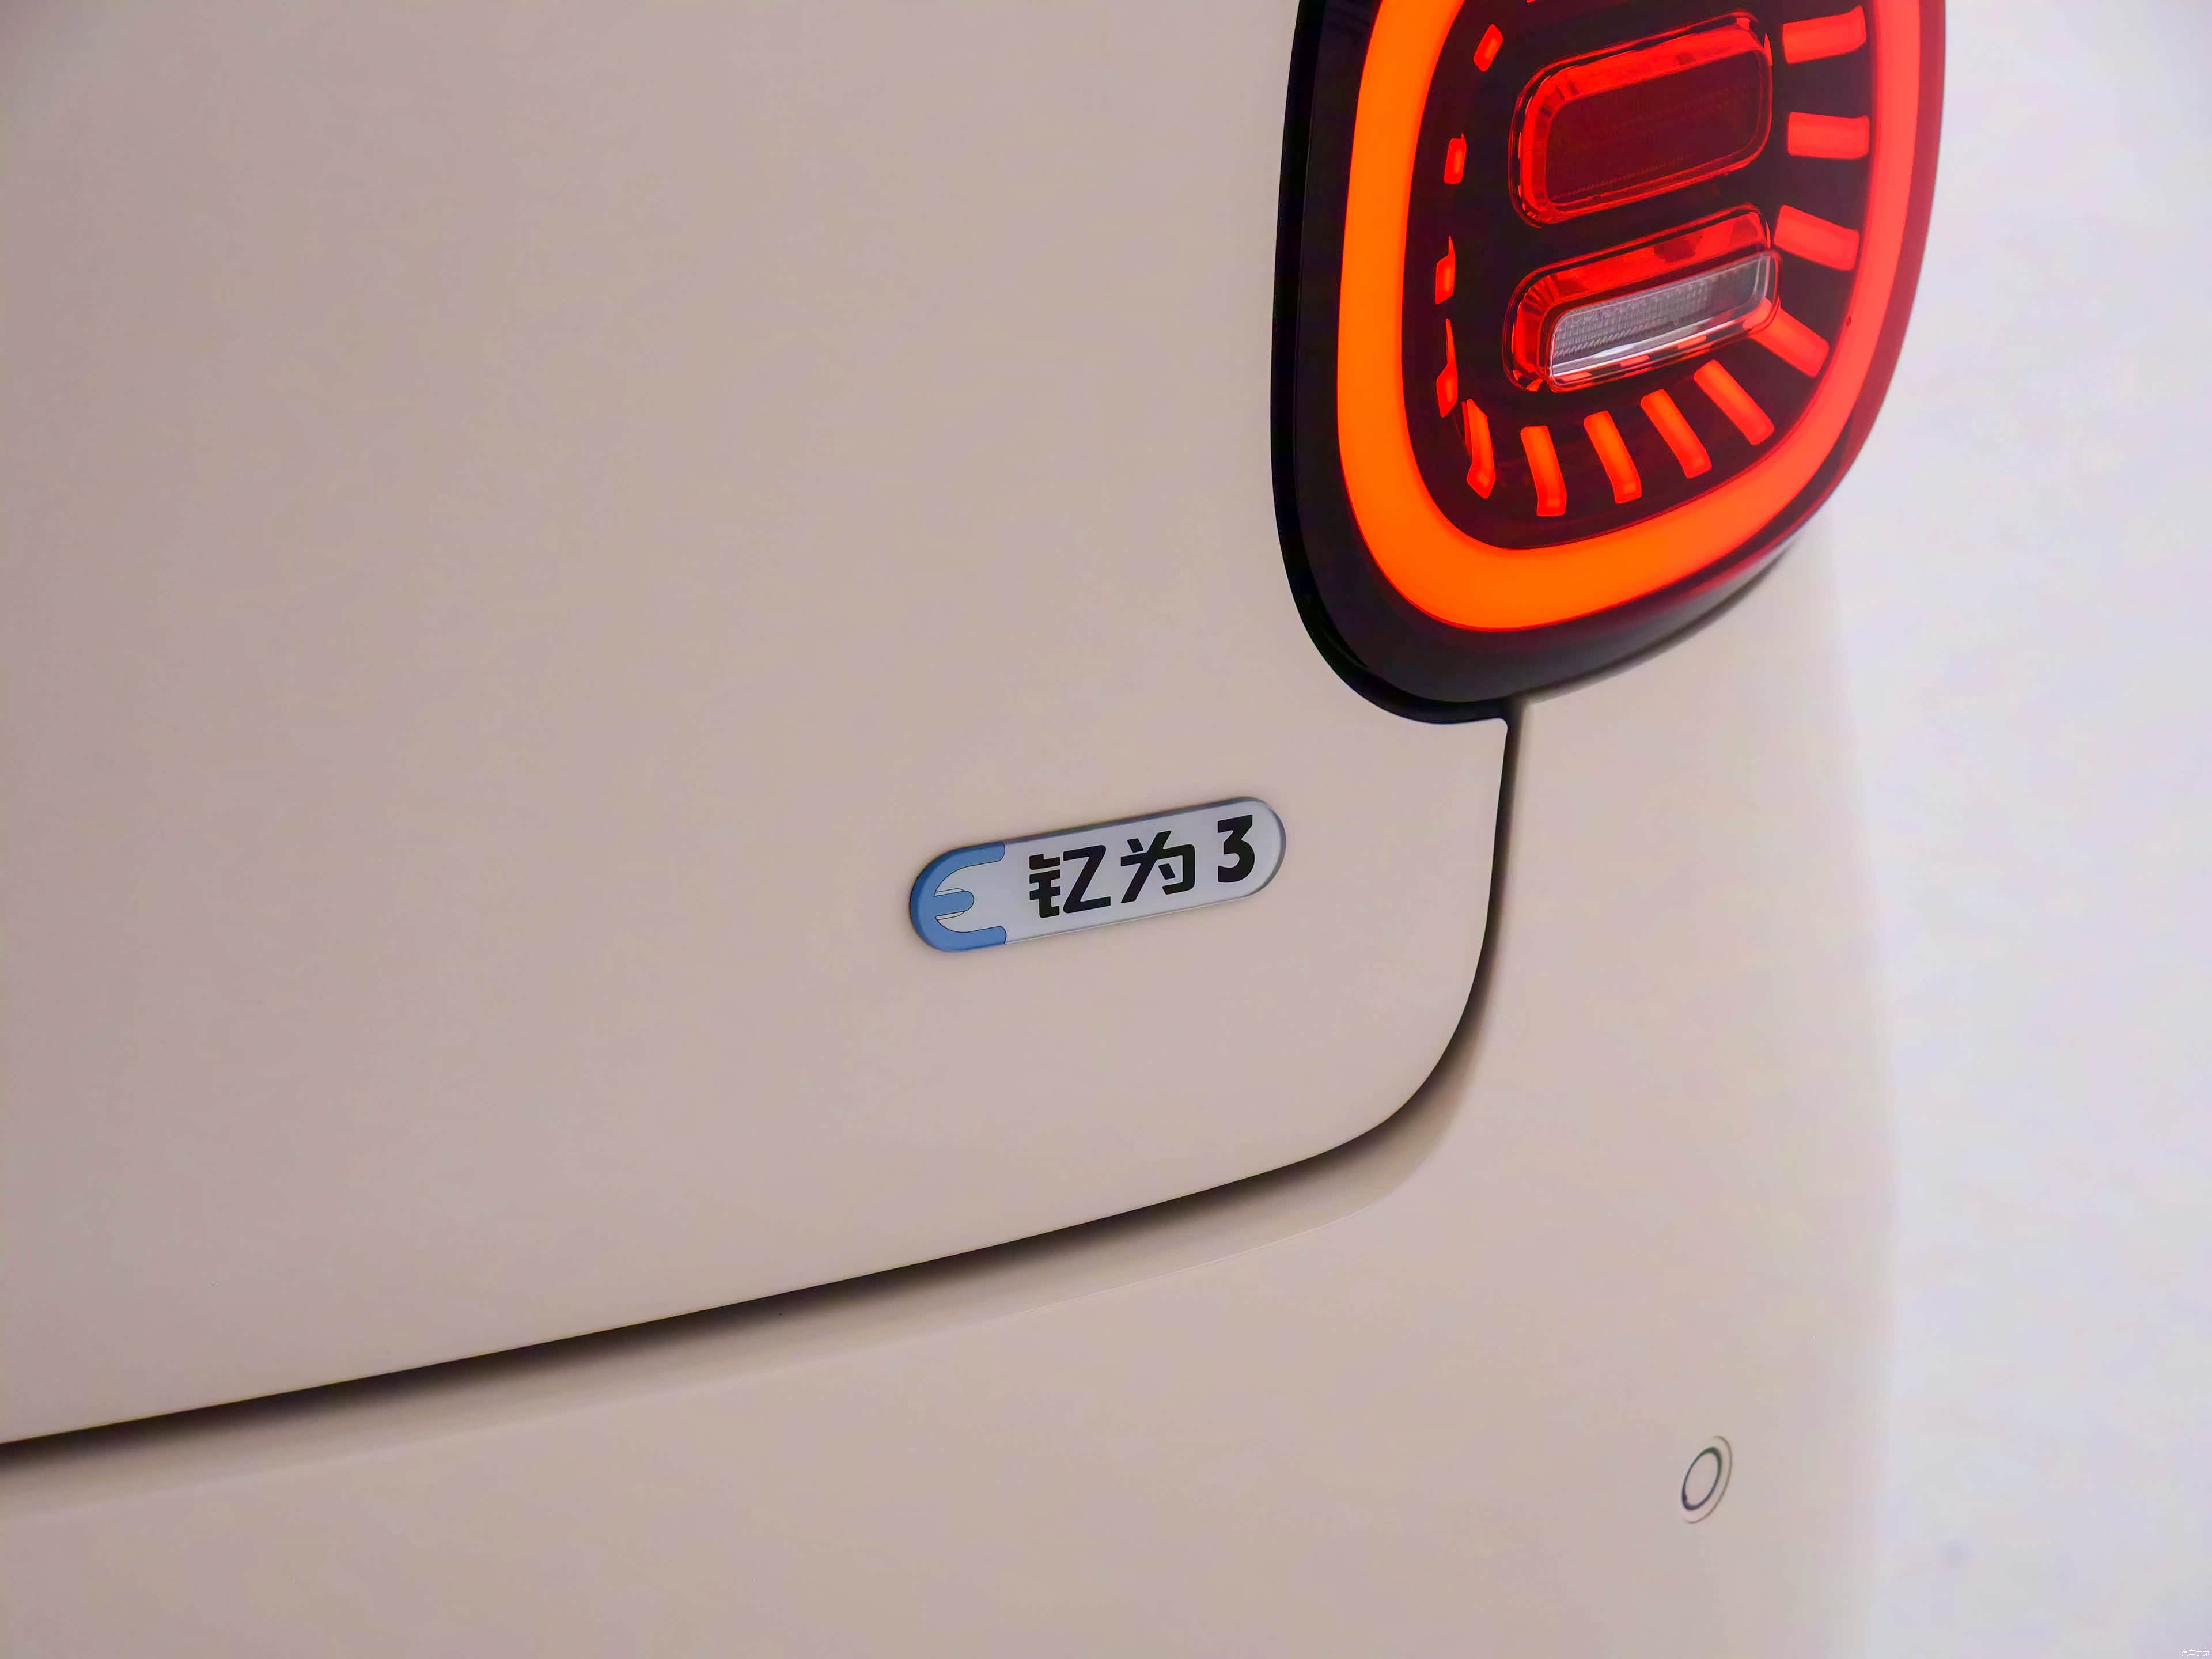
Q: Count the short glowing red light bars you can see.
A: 13